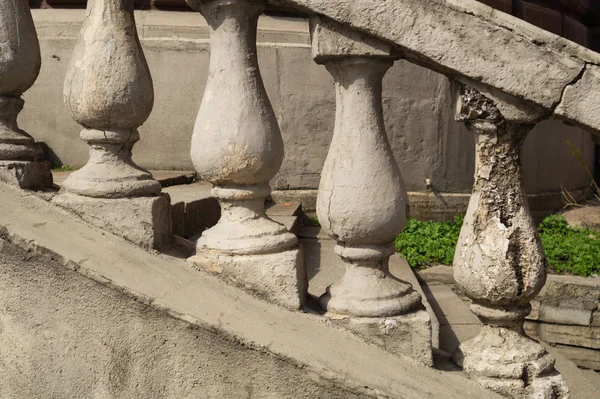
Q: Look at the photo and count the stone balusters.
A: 5